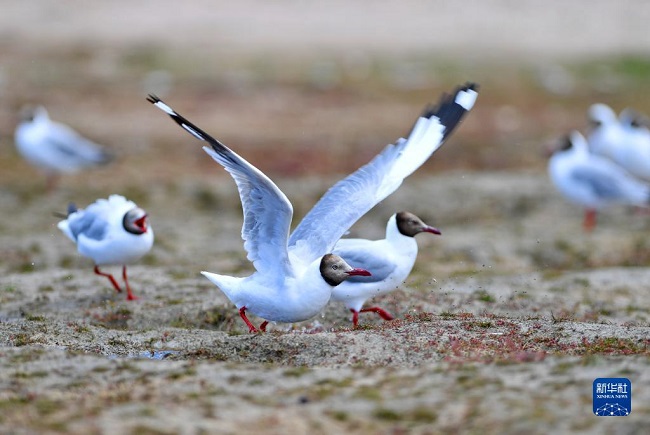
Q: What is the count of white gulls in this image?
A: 7